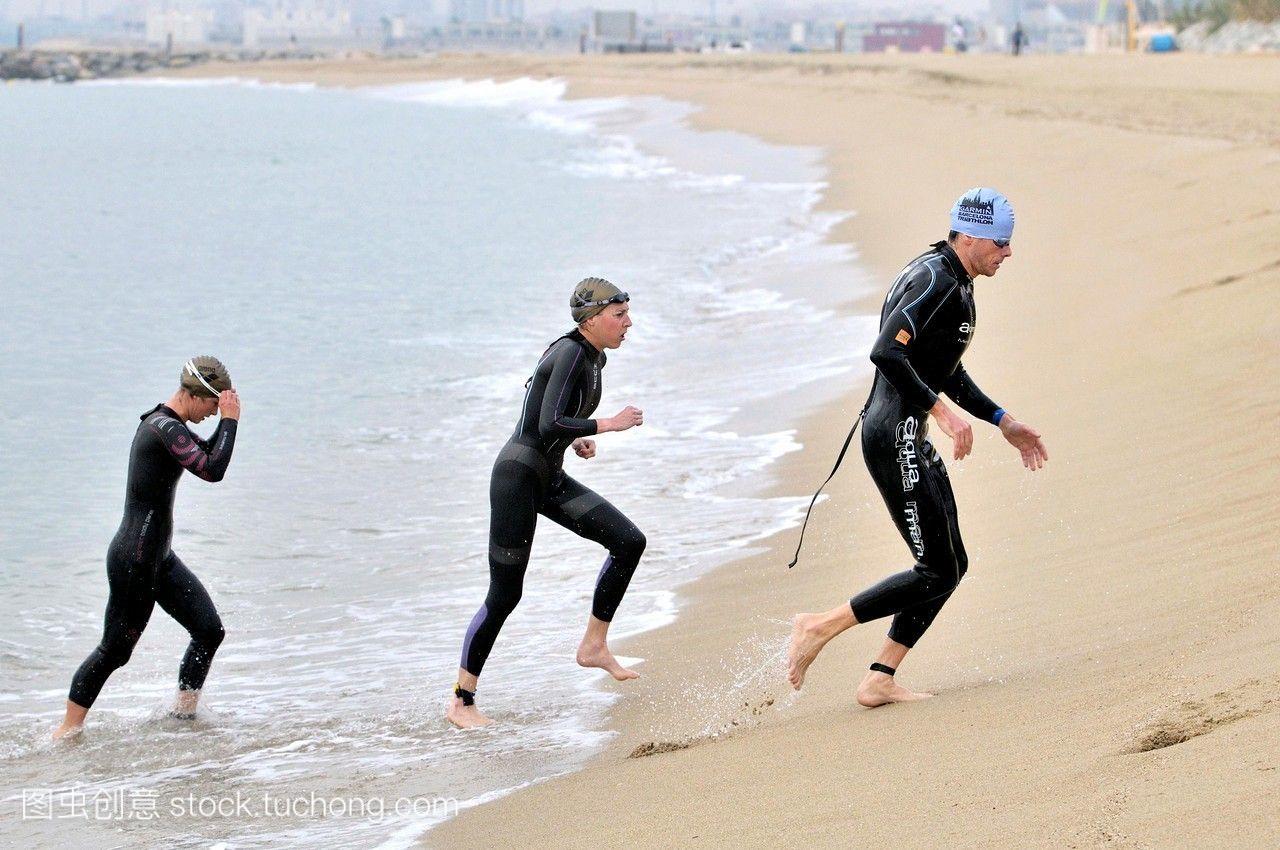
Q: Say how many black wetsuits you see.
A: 3